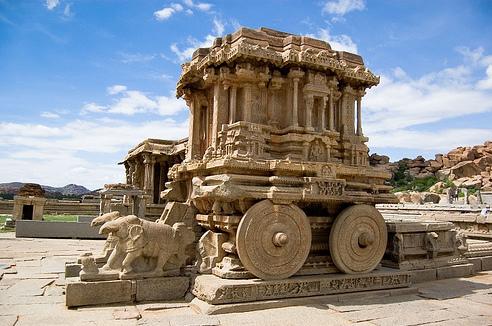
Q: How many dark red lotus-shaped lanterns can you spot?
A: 0